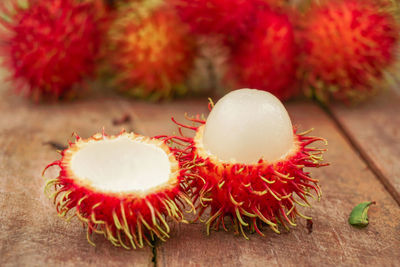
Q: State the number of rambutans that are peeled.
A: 1